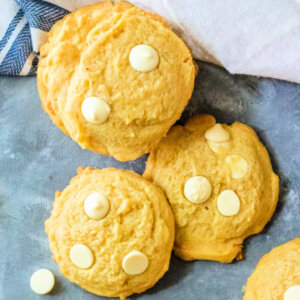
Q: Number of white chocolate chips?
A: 11